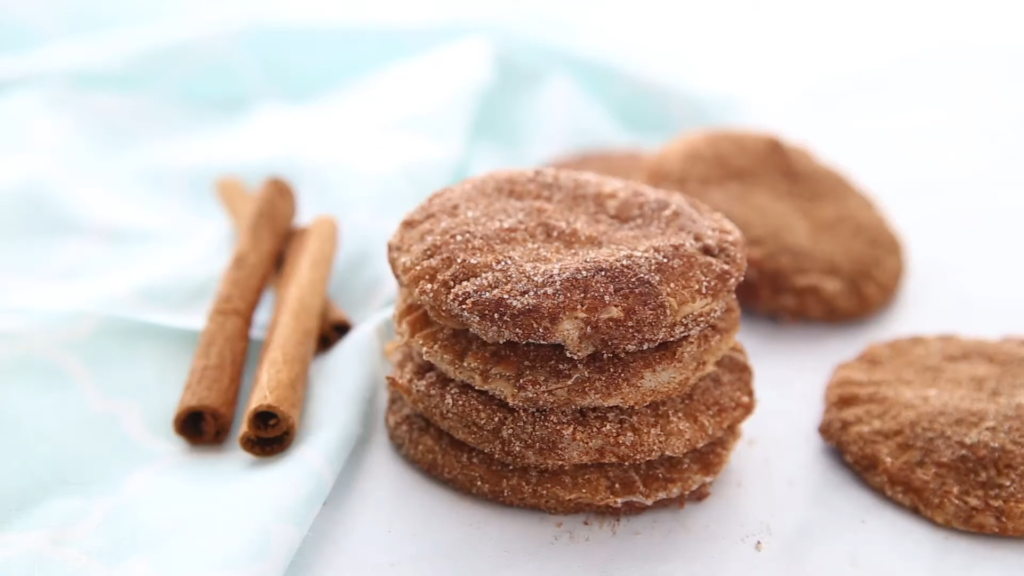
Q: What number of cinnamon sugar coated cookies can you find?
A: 7